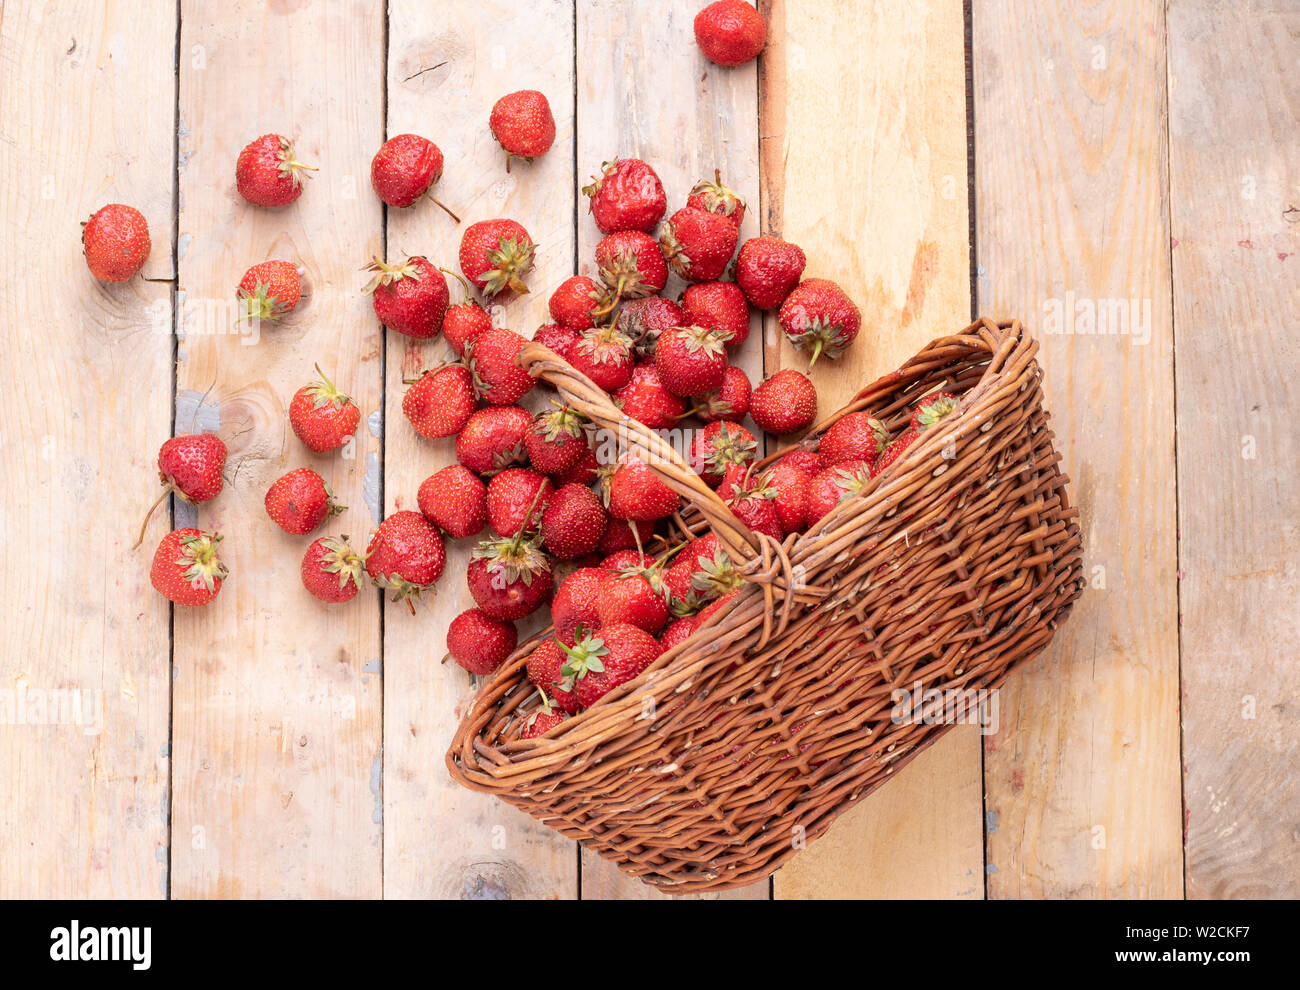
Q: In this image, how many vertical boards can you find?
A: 7